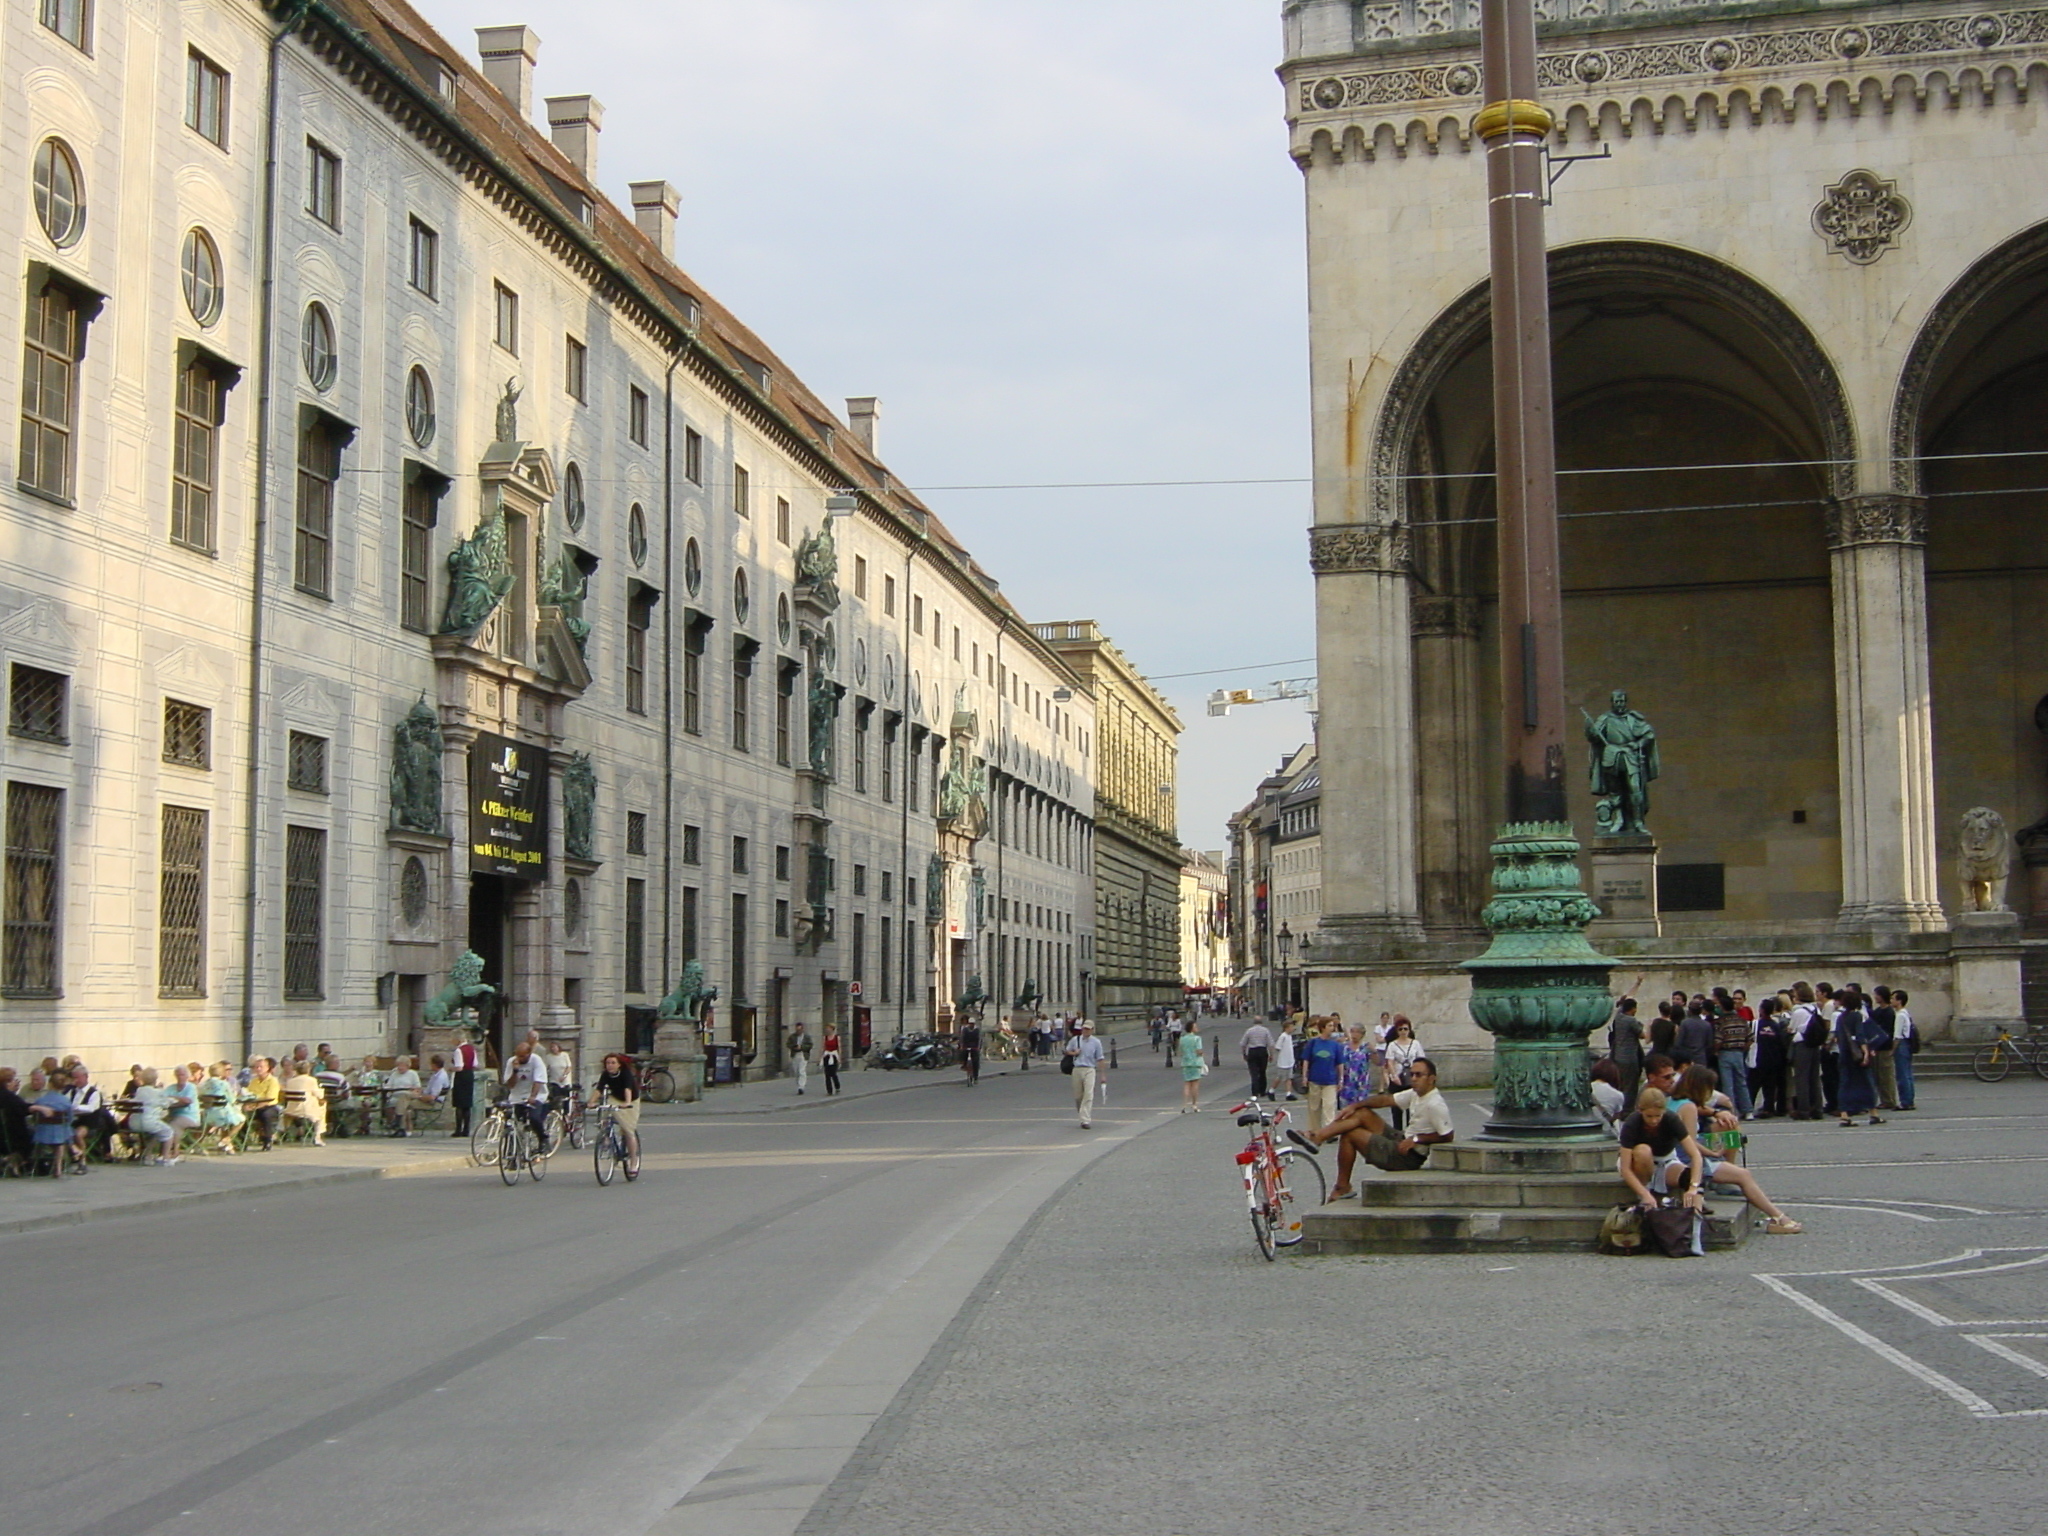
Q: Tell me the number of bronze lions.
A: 4